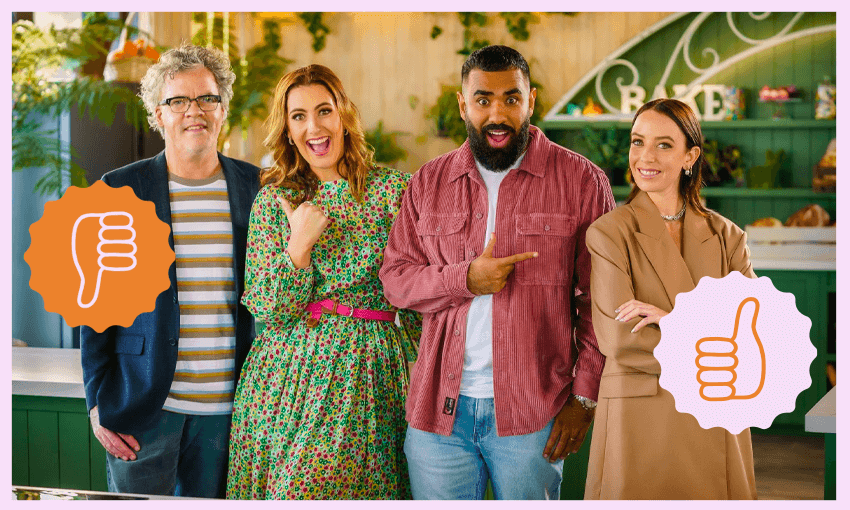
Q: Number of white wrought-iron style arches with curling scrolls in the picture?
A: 1